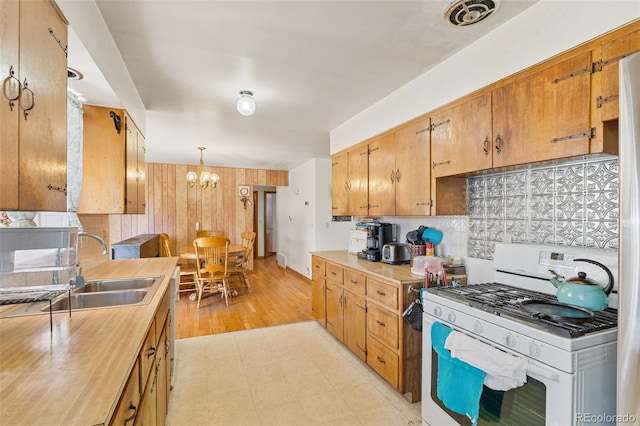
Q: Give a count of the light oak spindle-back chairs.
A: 4